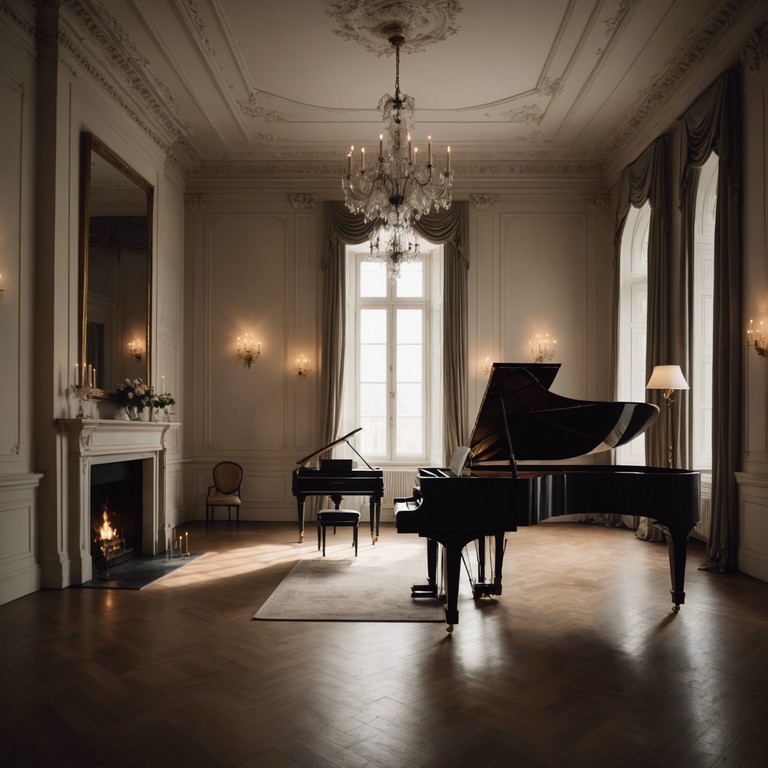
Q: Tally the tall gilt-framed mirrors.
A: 1